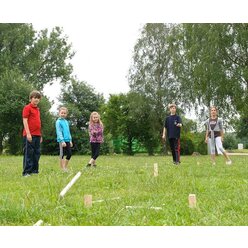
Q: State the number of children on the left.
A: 3